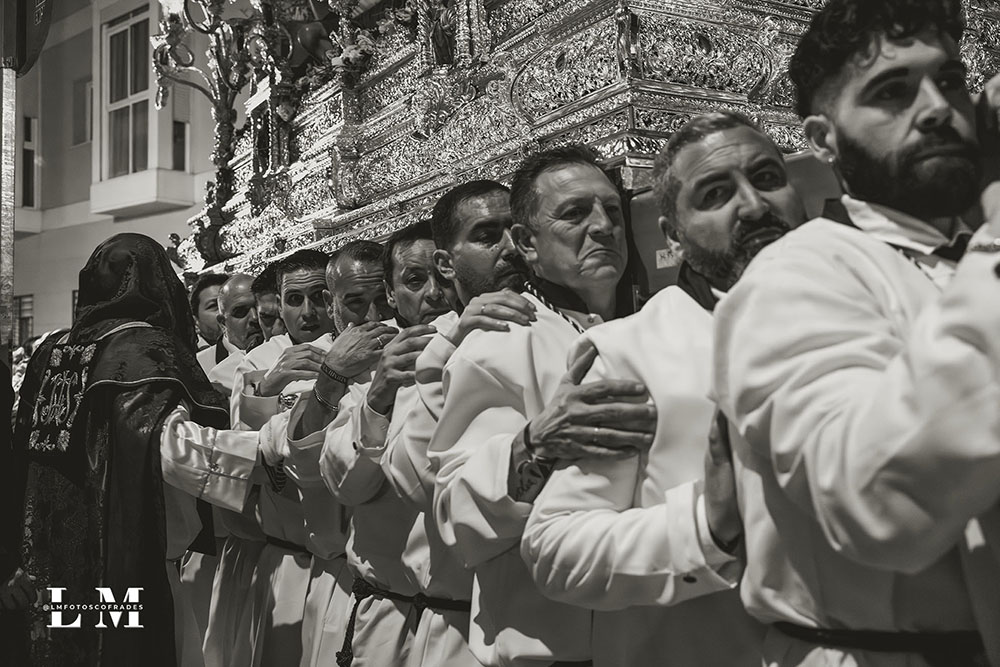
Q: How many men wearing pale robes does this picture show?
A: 10